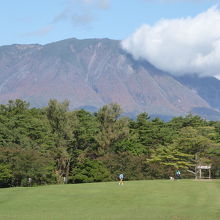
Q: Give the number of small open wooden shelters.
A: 1